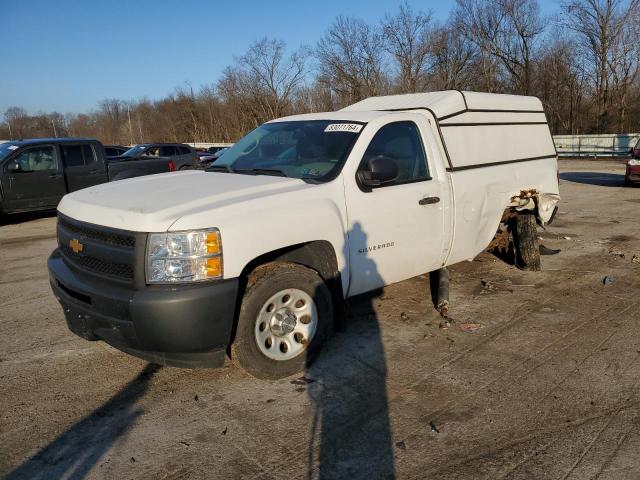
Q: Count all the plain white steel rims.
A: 1